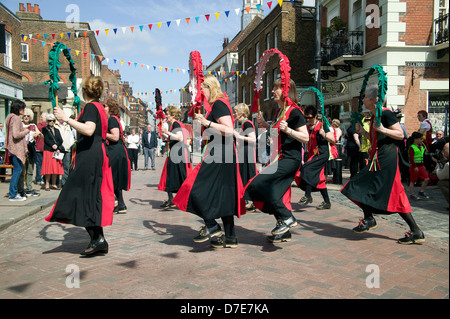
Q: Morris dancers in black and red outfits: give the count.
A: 8